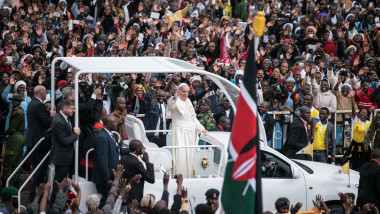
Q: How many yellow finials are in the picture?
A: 1